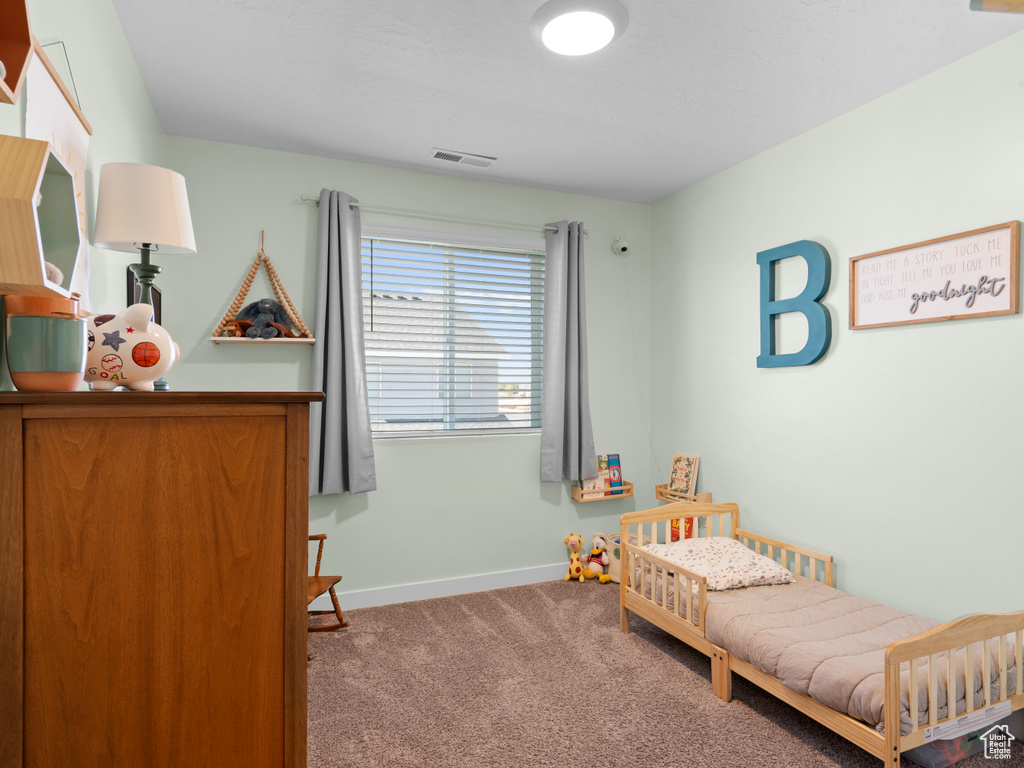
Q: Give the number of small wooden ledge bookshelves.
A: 2